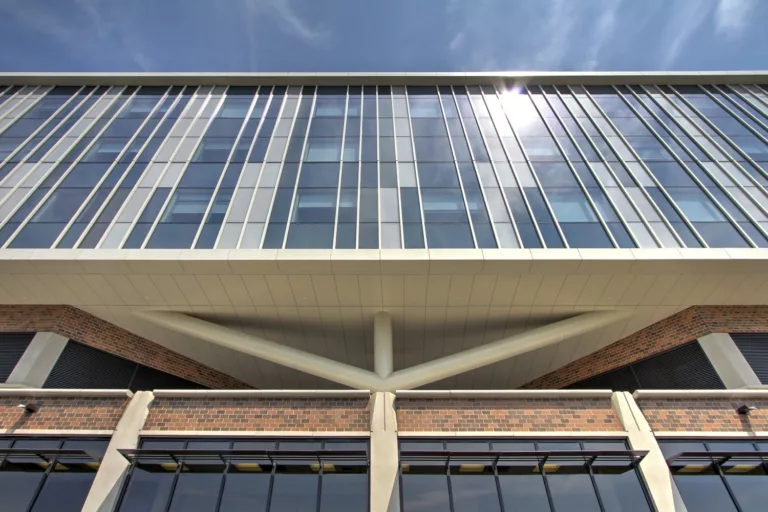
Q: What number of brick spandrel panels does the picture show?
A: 4